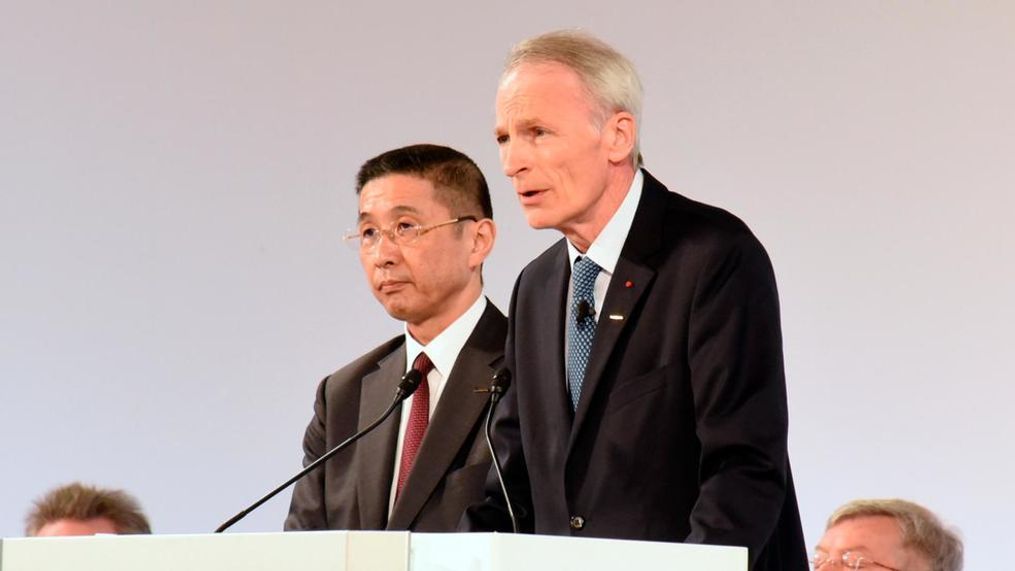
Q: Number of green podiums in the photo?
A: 0